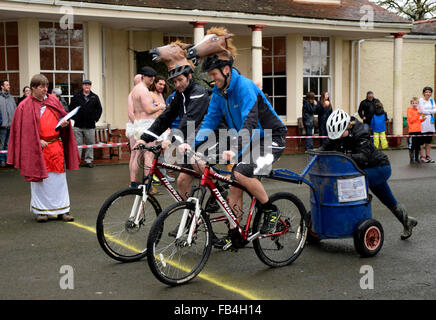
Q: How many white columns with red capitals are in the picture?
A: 3